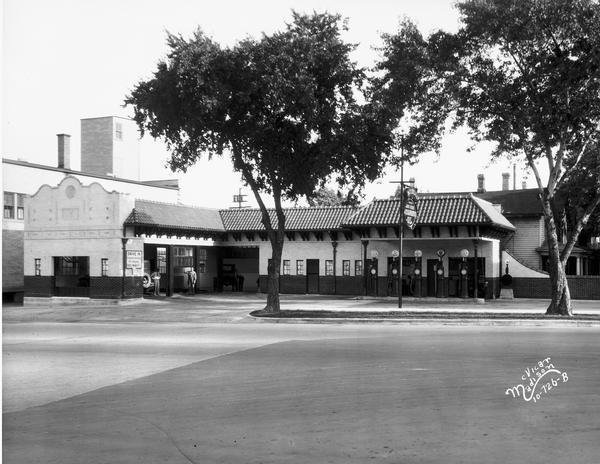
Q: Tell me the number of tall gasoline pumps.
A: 5